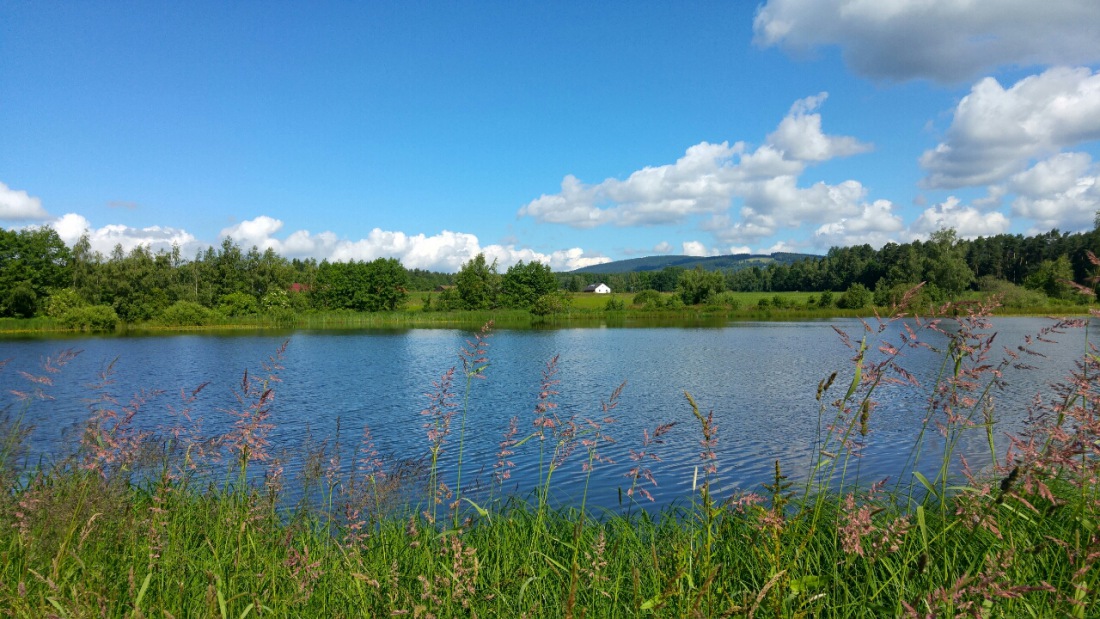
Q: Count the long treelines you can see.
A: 1